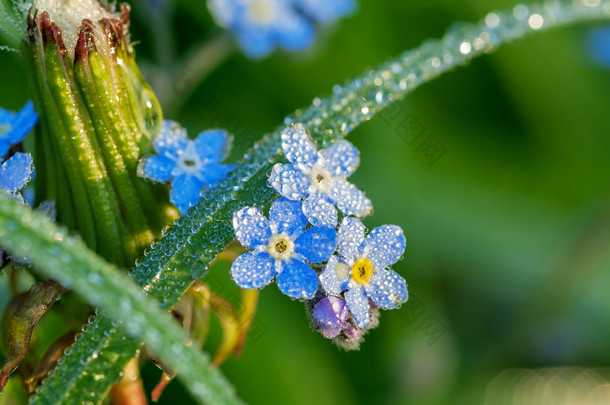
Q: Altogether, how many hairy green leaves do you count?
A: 2